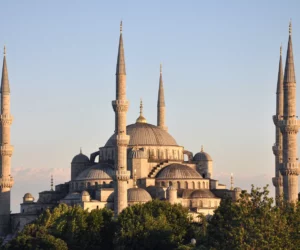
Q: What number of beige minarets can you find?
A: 5